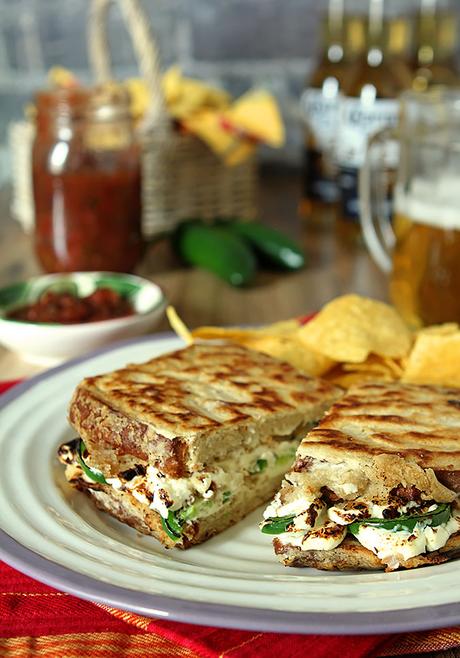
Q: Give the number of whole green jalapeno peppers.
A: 2